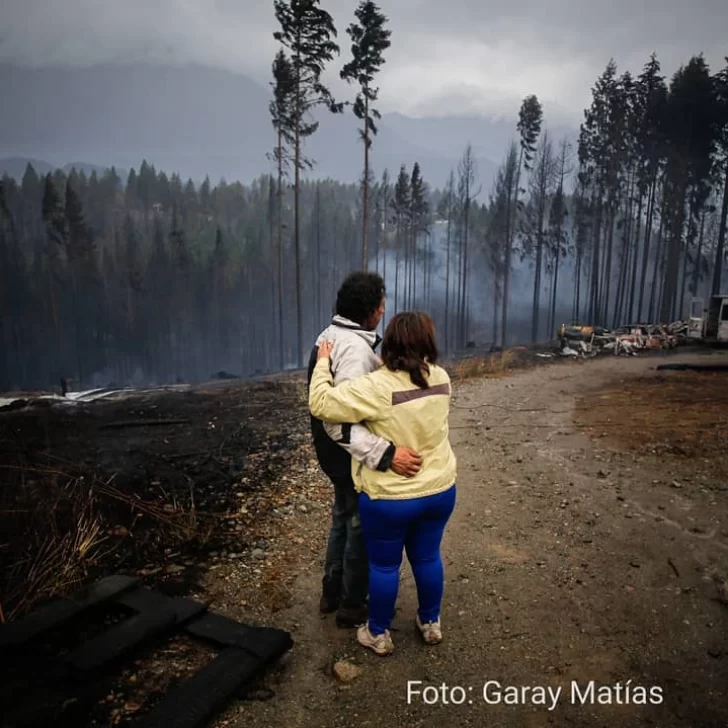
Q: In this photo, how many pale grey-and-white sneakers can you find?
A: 2